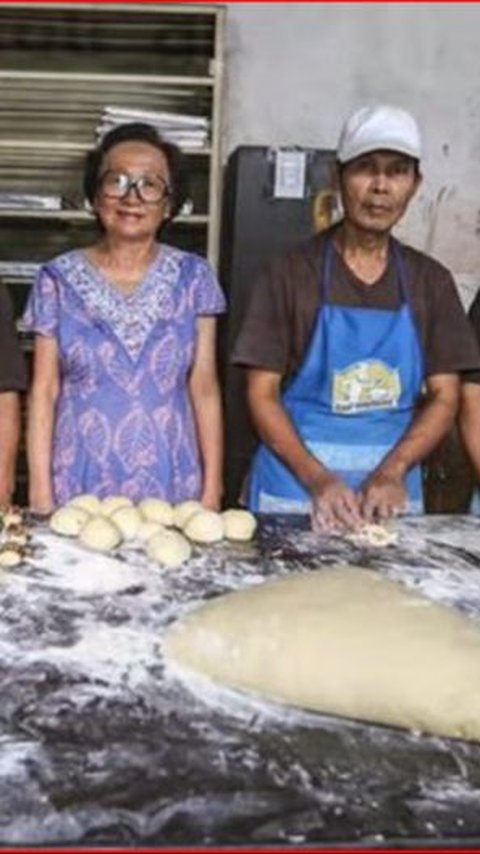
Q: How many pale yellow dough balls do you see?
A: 11